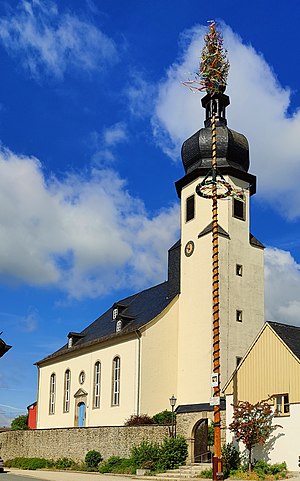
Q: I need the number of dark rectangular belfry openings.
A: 2